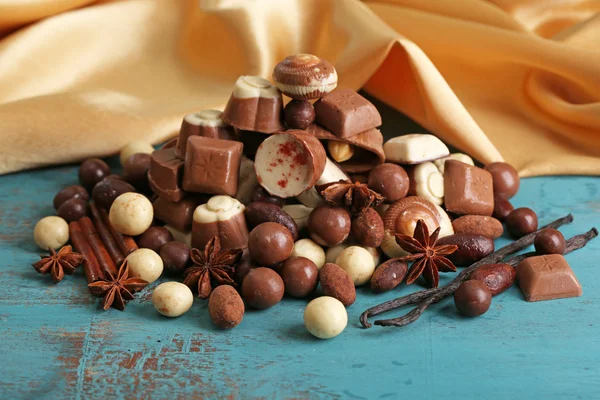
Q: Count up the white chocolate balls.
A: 8